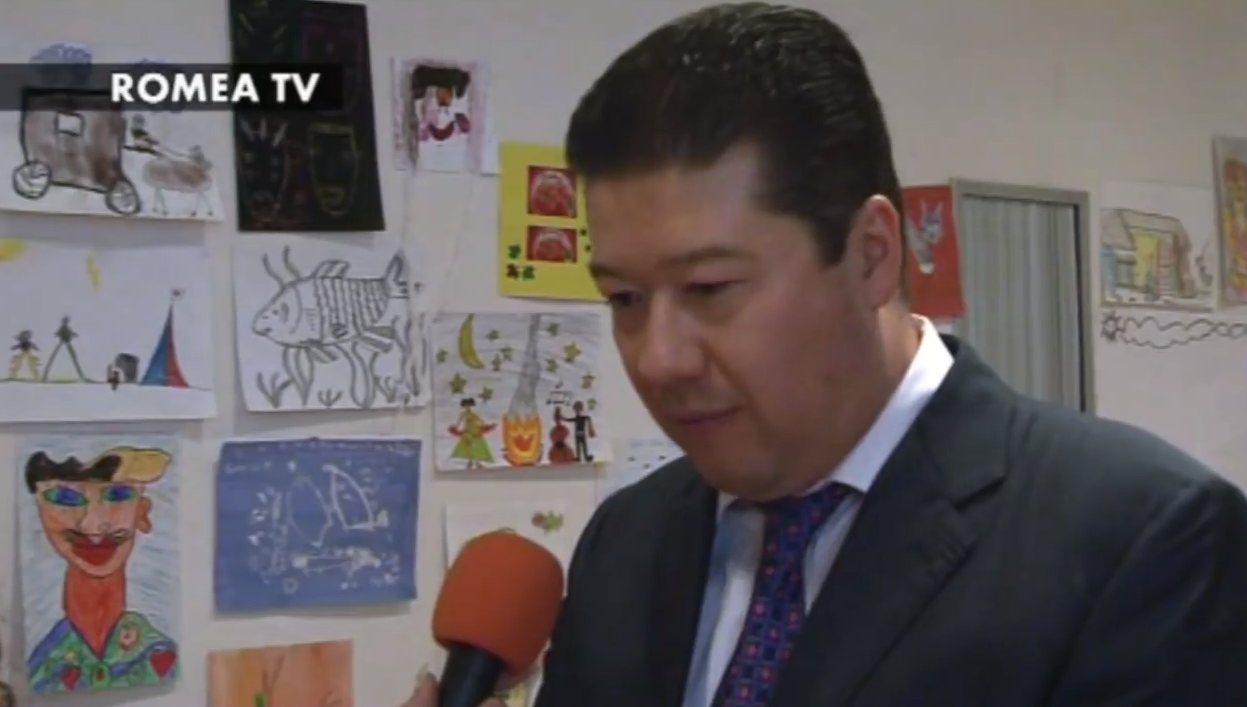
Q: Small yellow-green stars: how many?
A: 11